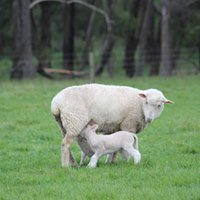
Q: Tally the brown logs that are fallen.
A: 1